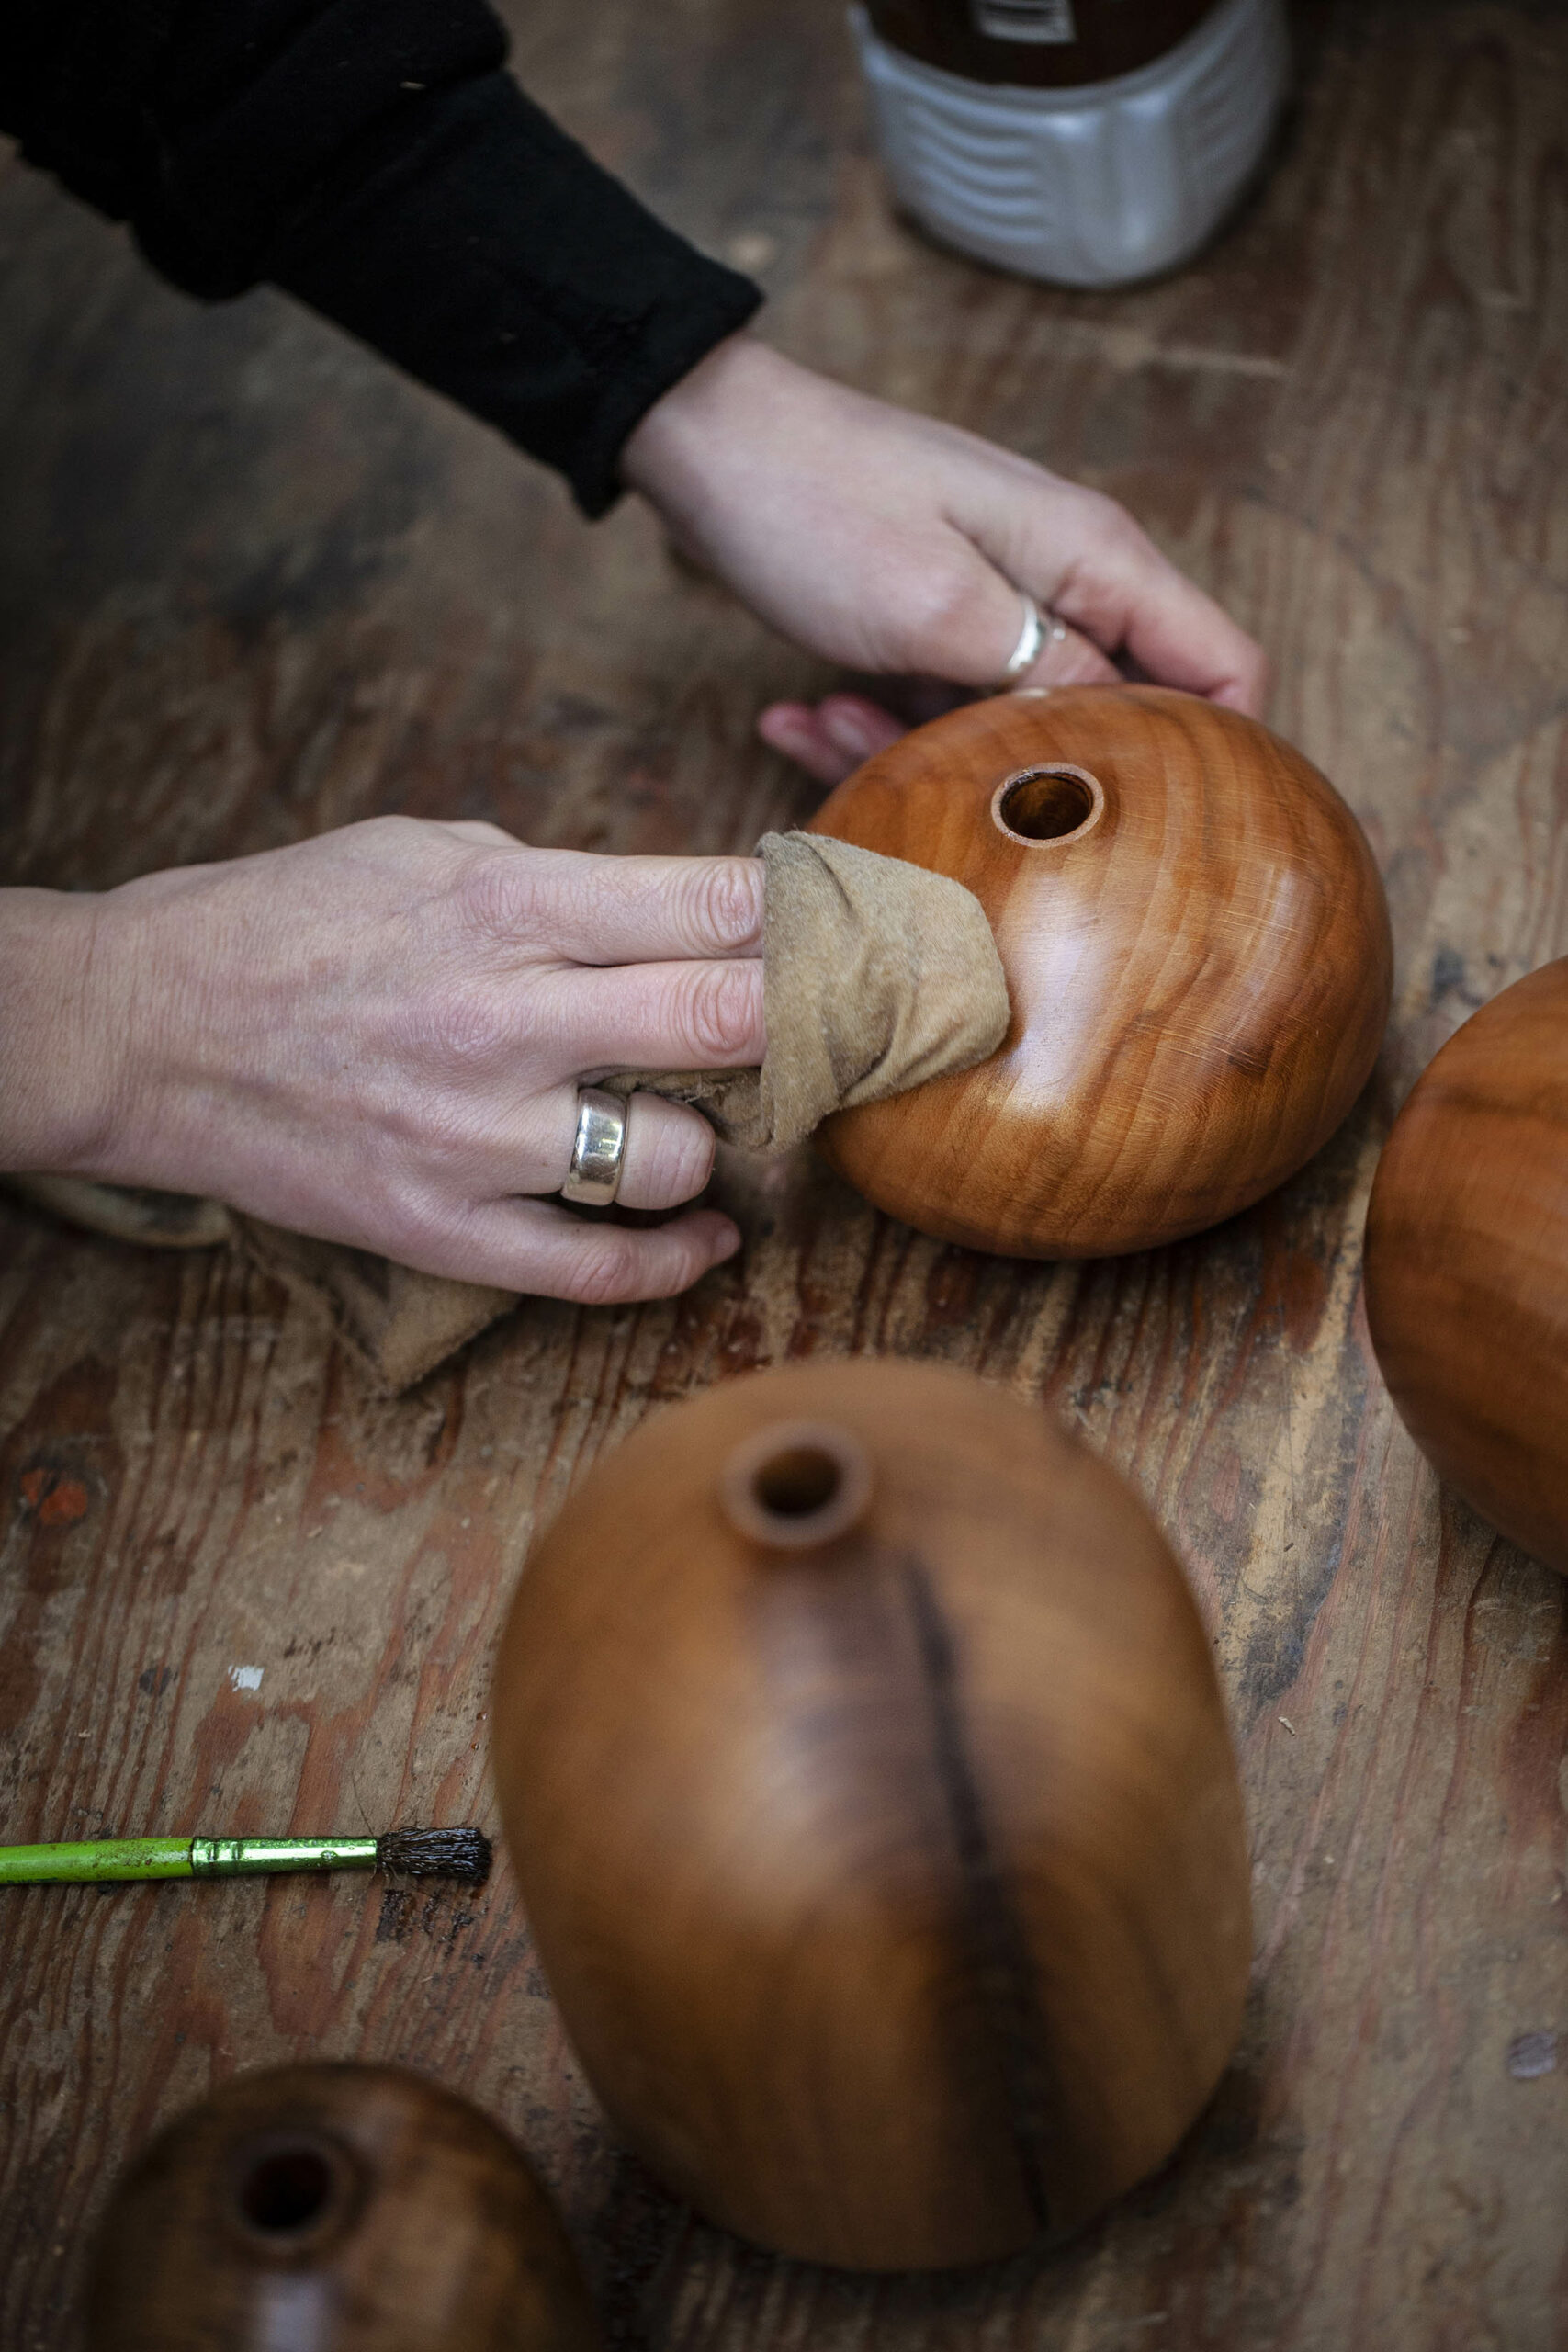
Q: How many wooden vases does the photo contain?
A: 4